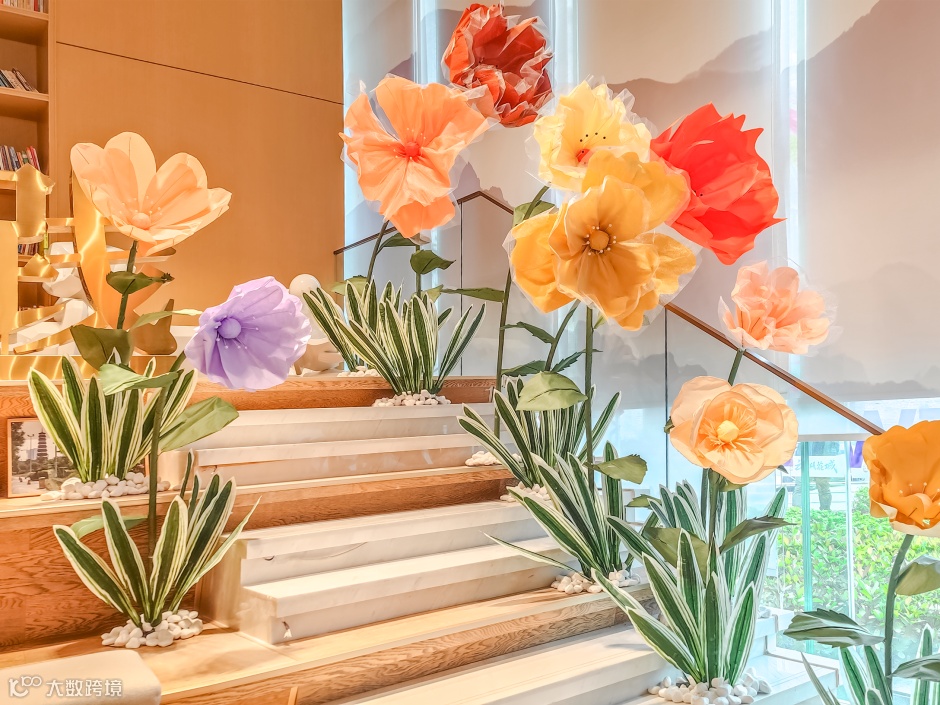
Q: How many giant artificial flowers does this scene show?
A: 10